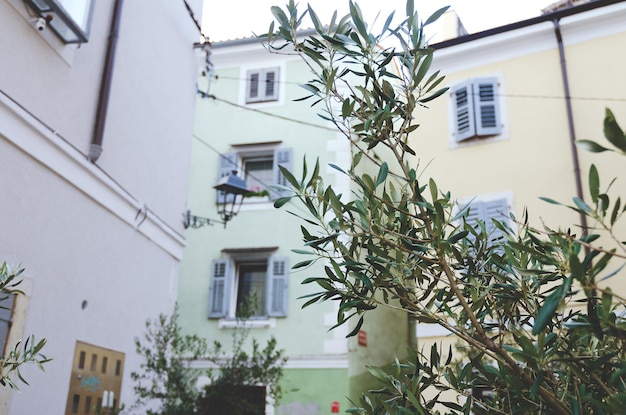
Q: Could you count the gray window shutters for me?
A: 10